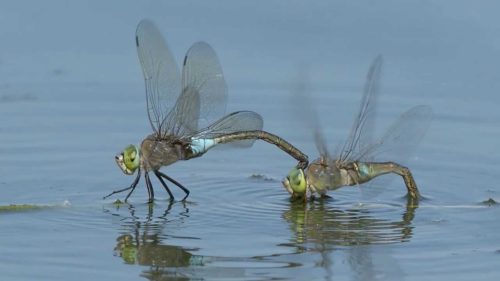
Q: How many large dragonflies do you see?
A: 2